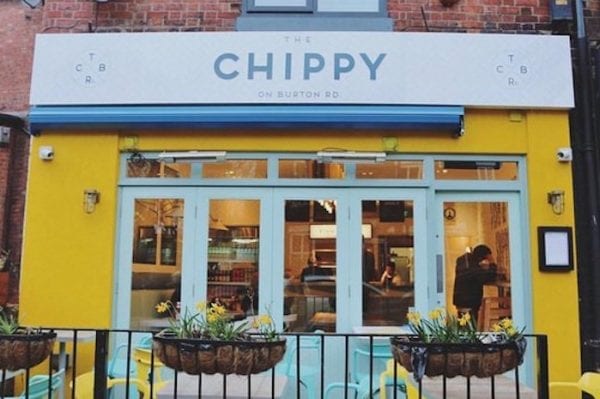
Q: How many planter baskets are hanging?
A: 3